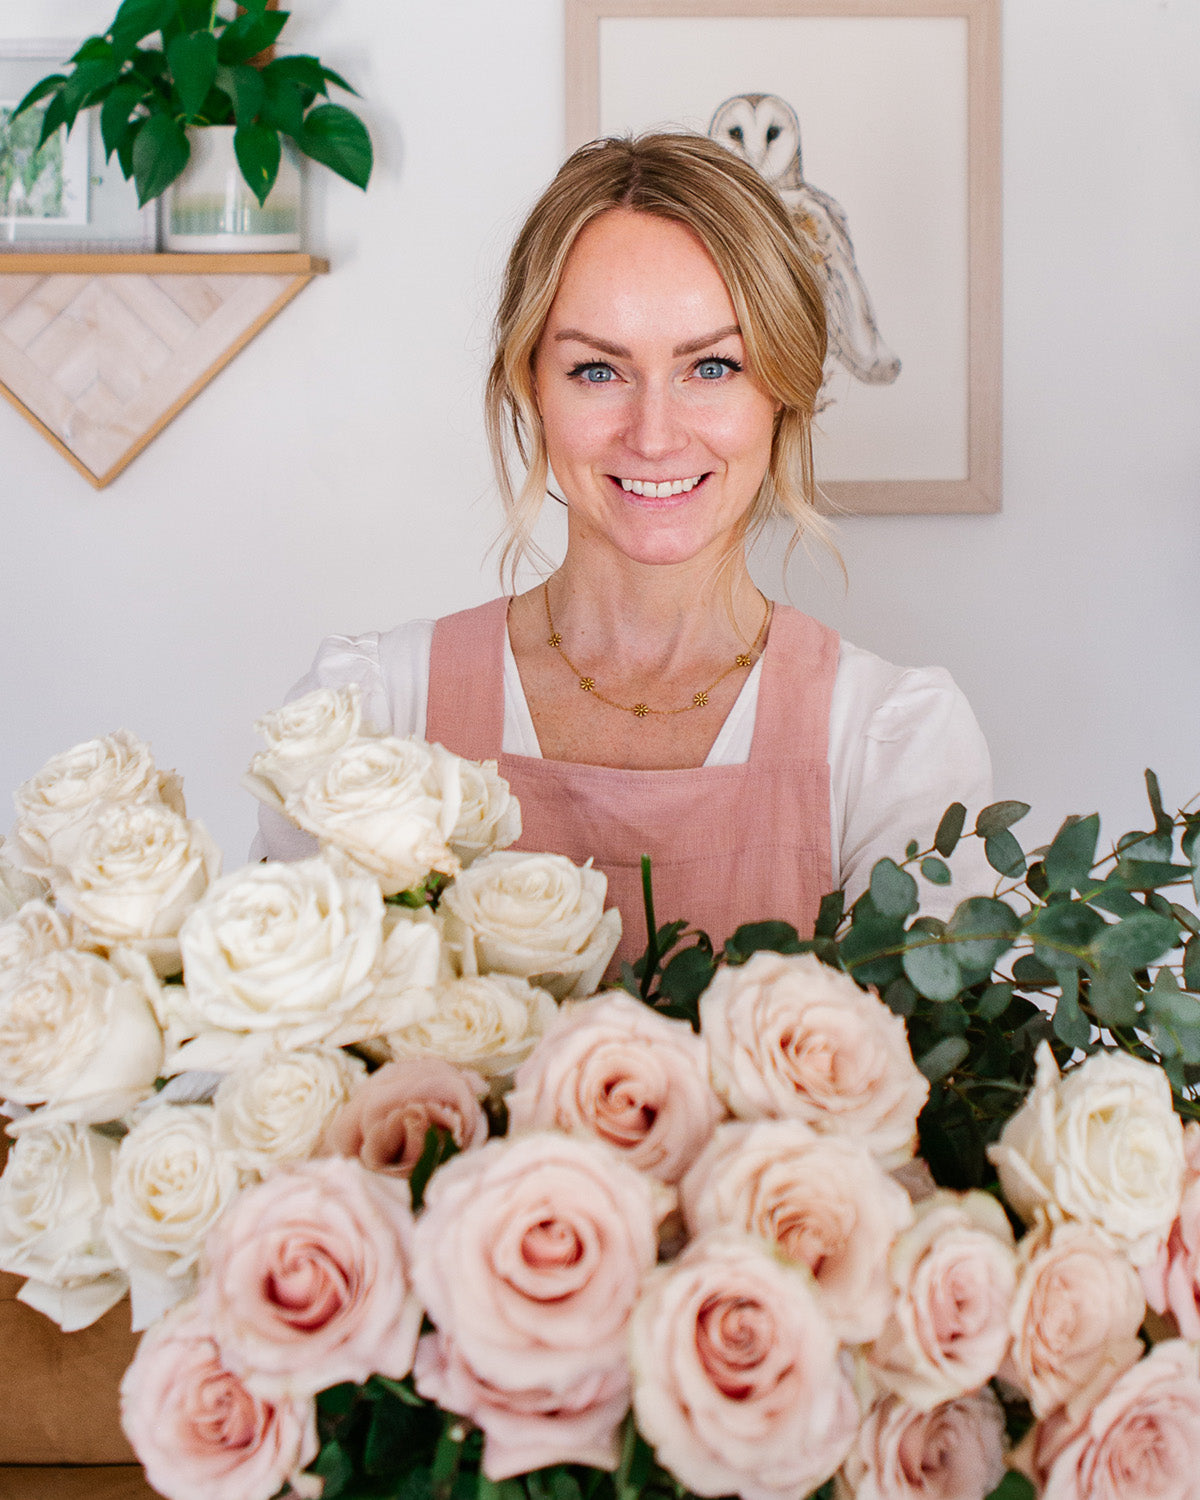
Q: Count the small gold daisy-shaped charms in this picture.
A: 5